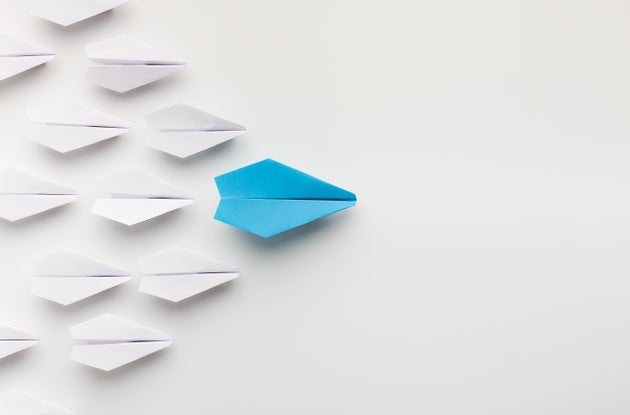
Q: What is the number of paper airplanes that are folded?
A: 13